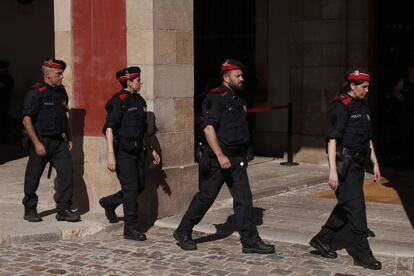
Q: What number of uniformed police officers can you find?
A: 4